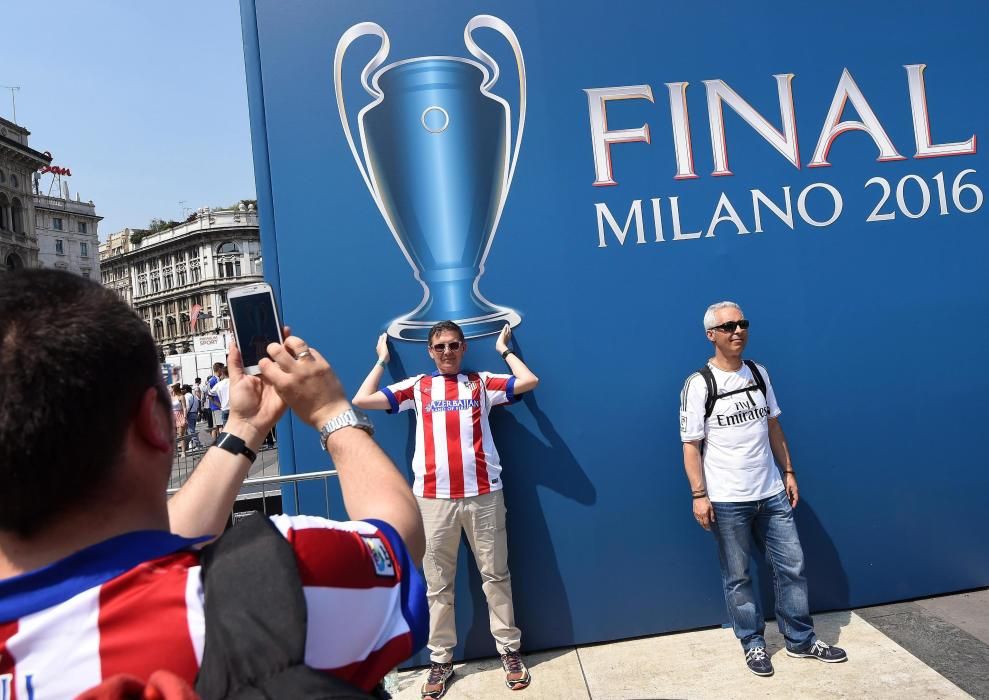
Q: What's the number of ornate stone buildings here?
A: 3